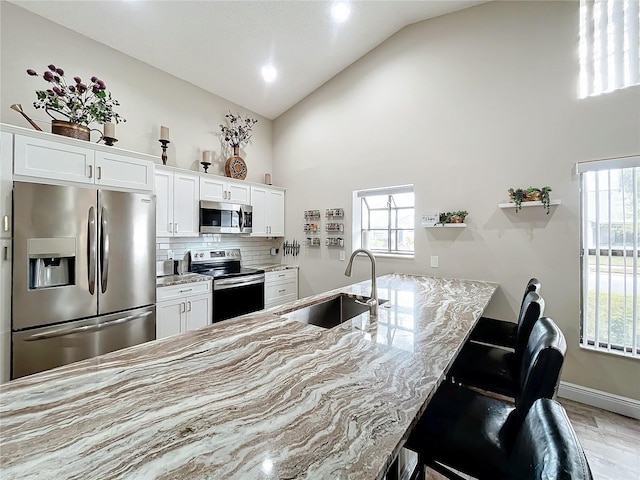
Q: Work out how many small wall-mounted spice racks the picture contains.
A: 6